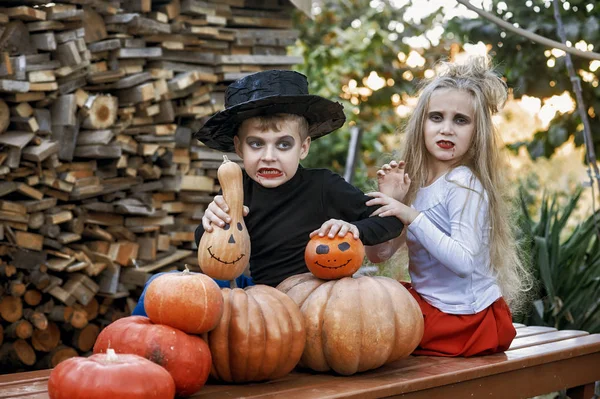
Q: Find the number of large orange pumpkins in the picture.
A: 2